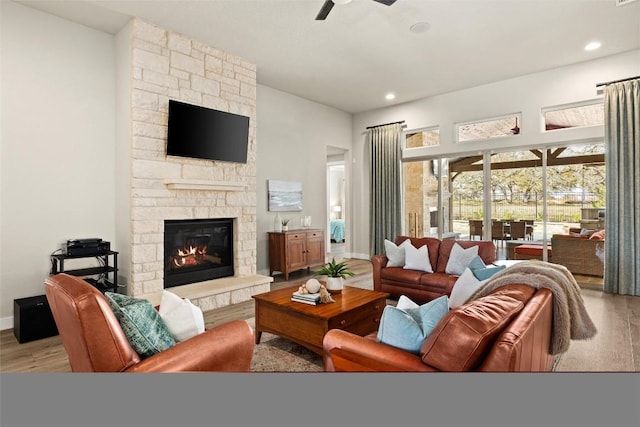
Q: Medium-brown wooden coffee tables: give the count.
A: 1